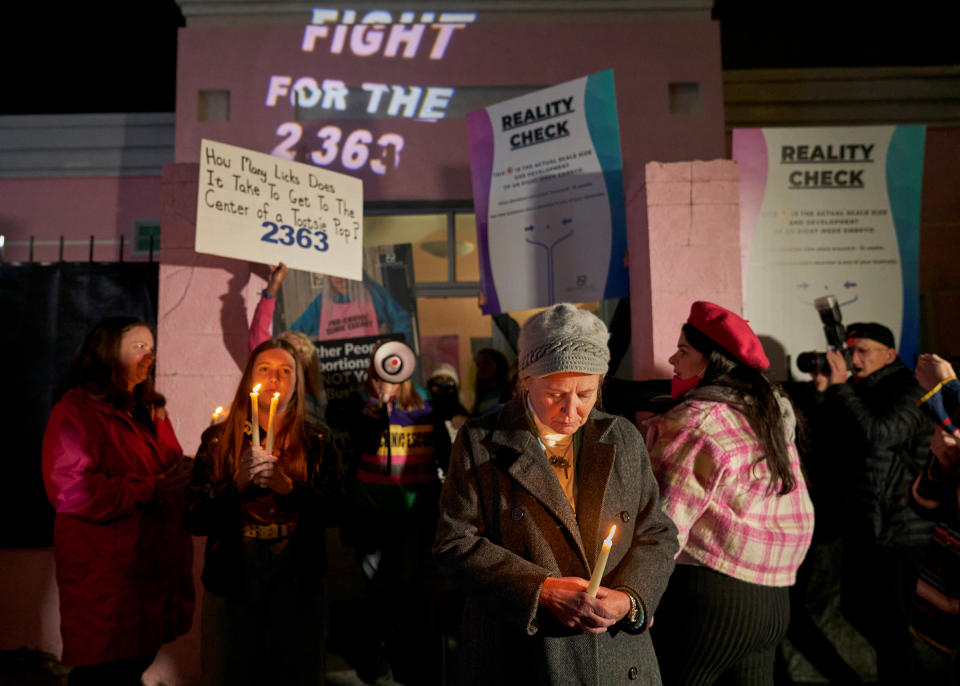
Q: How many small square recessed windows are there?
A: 2